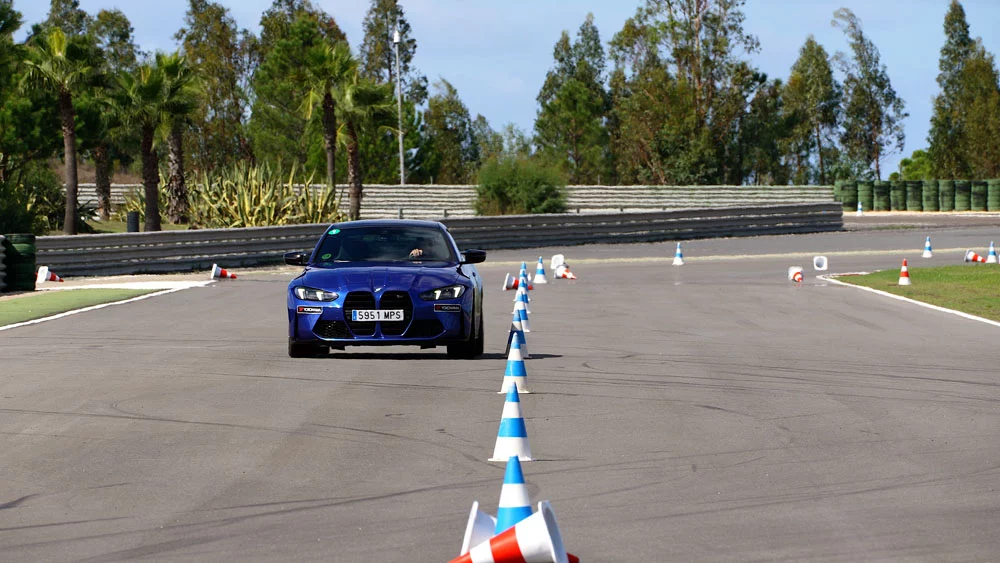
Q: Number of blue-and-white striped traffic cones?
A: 13